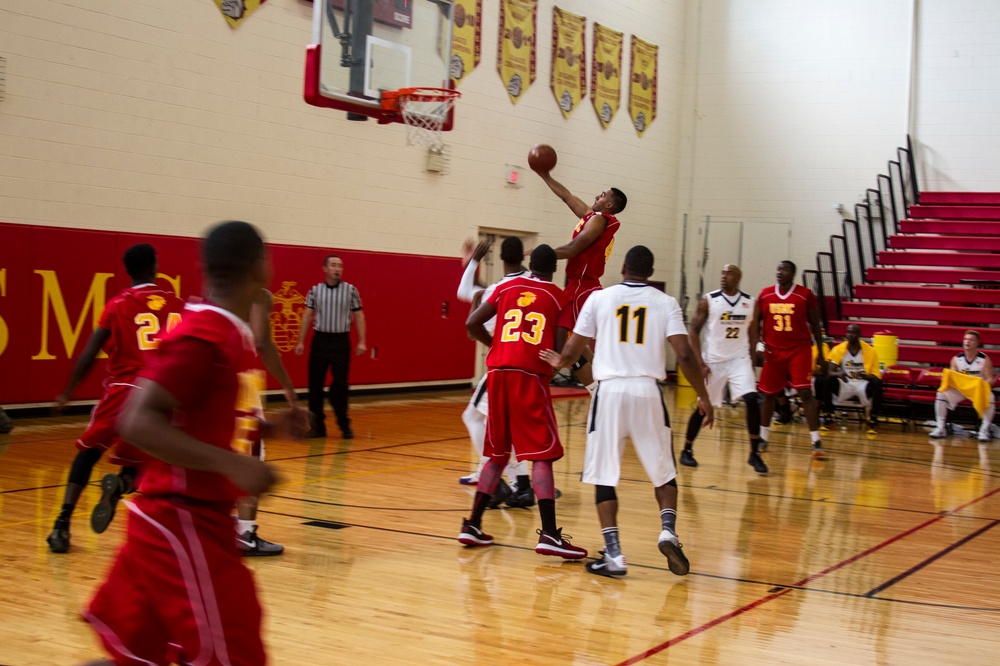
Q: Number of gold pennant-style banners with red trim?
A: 6